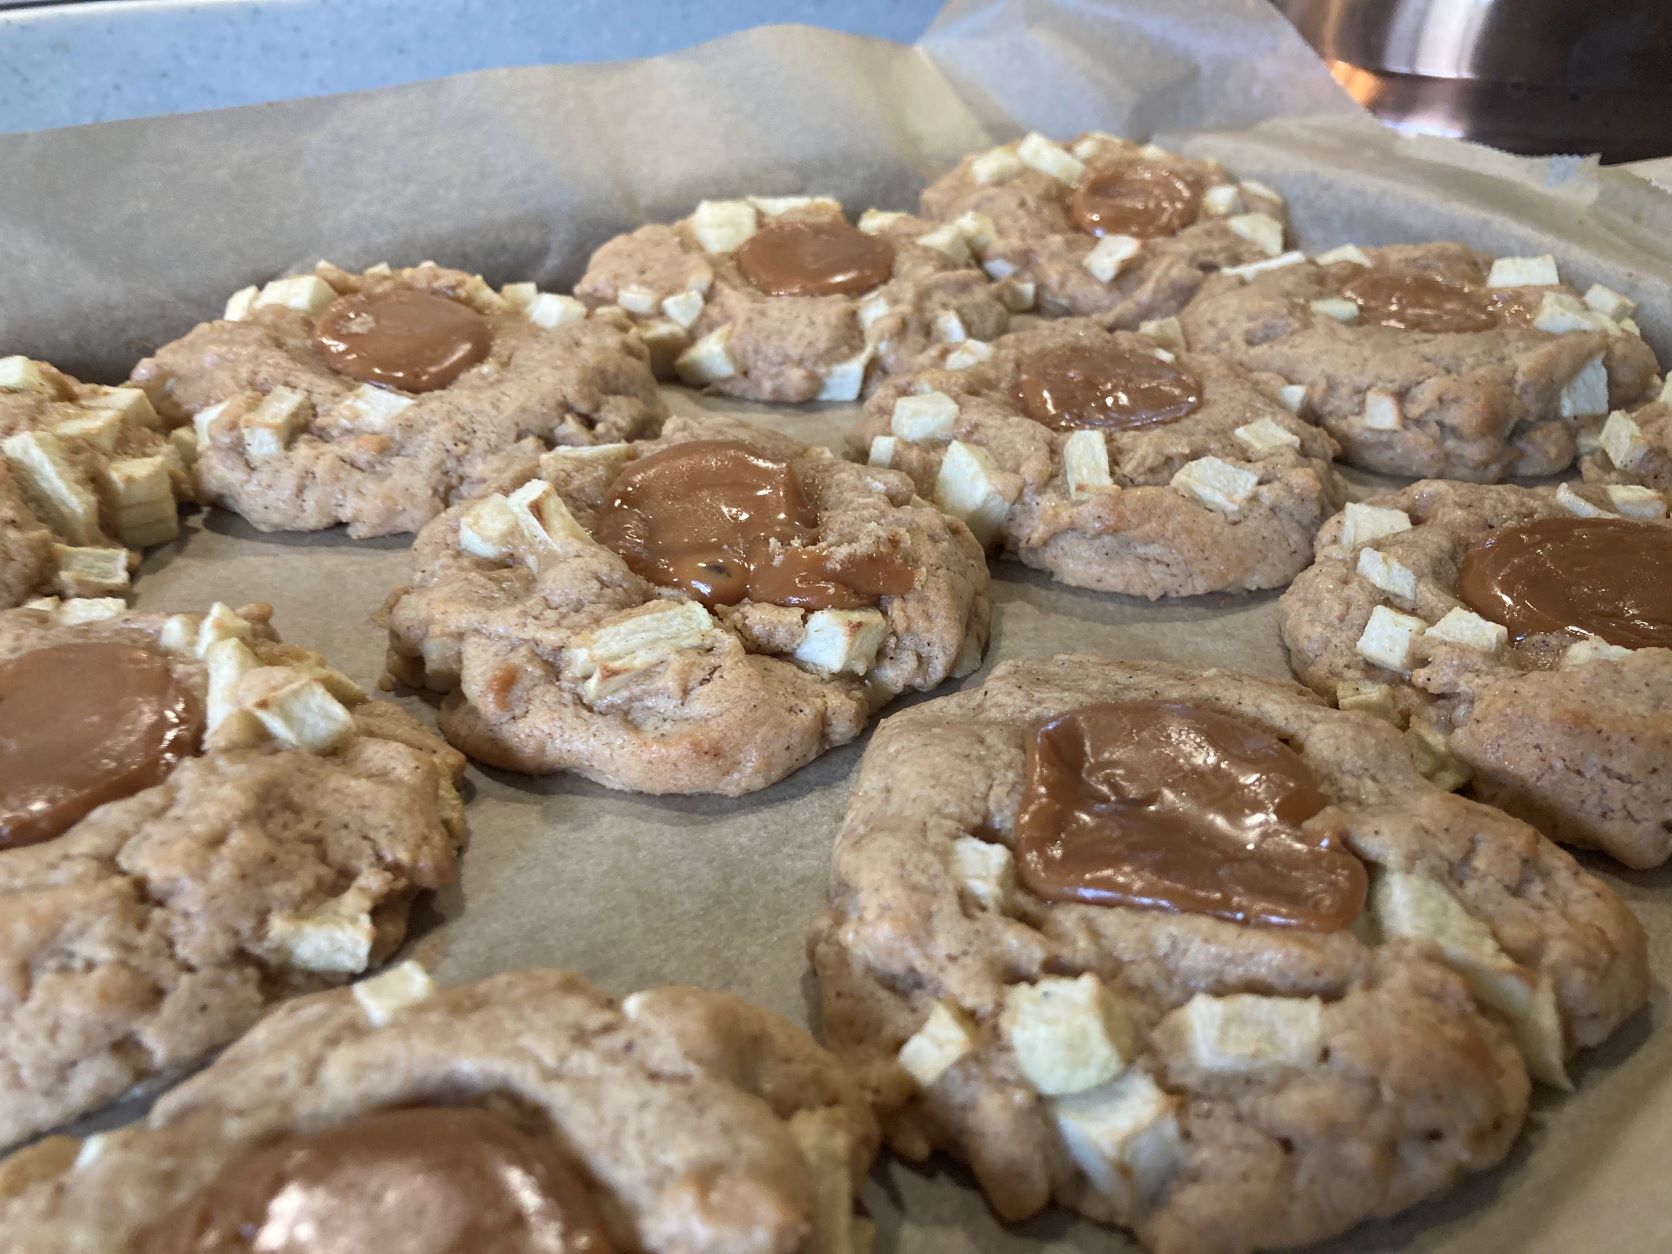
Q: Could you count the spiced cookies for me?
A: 12